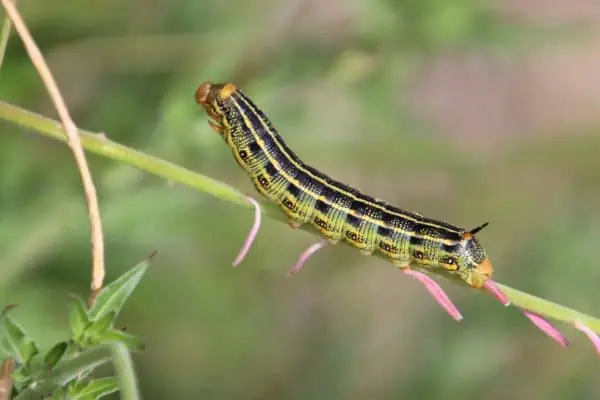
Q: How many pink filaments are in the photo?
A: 6